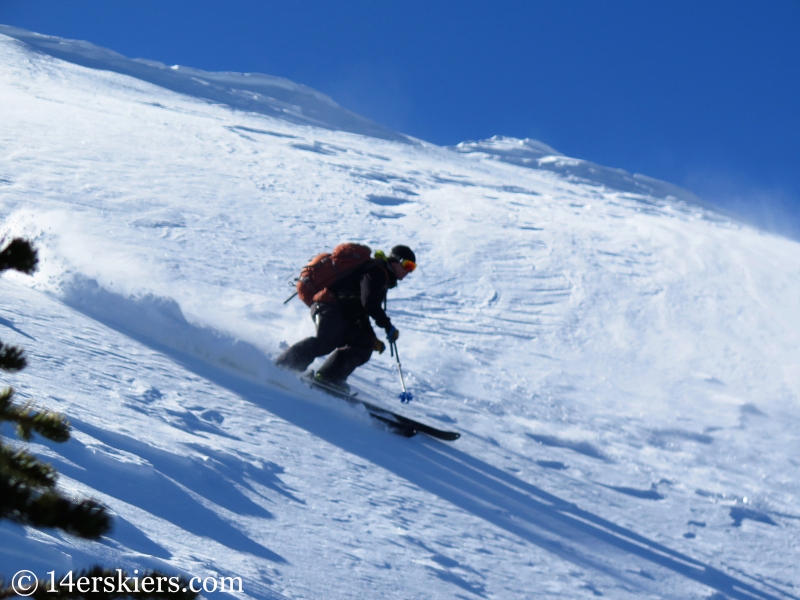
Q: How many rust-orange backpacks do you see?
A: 1